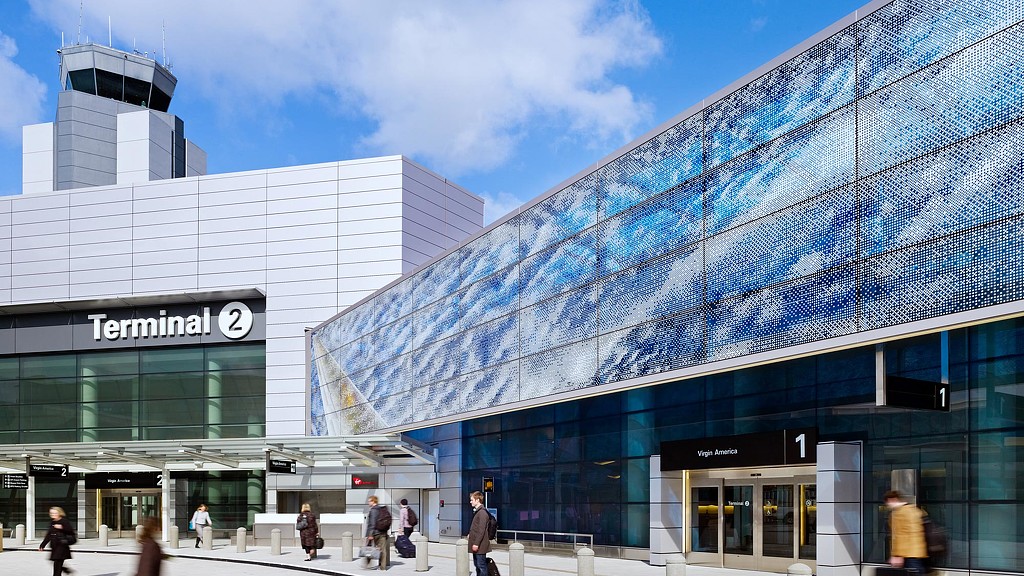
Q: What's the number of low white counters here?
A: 2